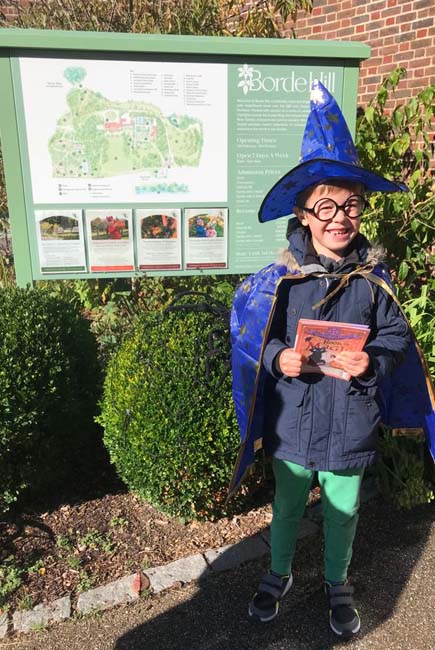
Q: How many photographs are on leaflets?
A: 4